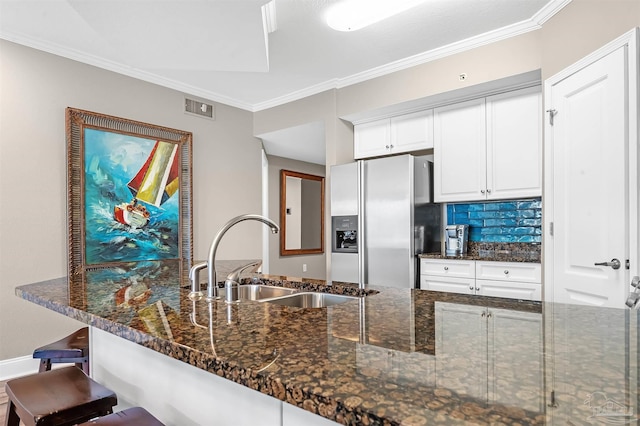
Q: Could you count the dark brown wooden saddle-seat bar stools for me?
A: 3